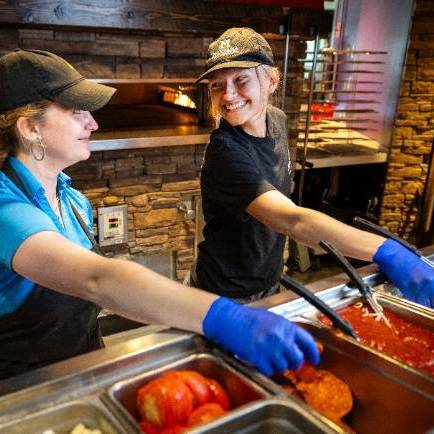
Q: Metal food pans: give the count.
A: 5